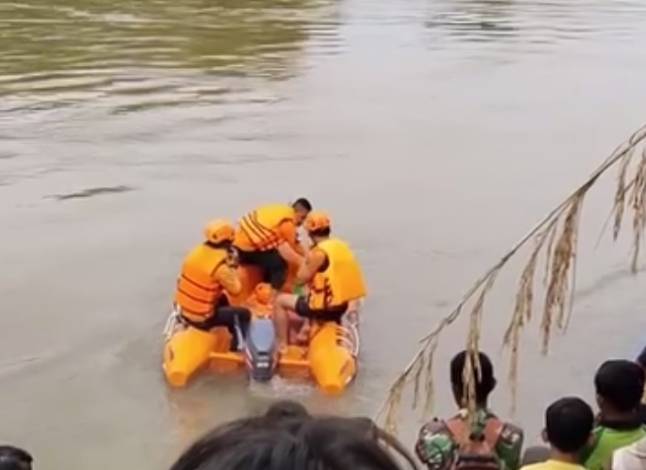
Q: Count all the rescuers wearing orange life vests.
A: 3